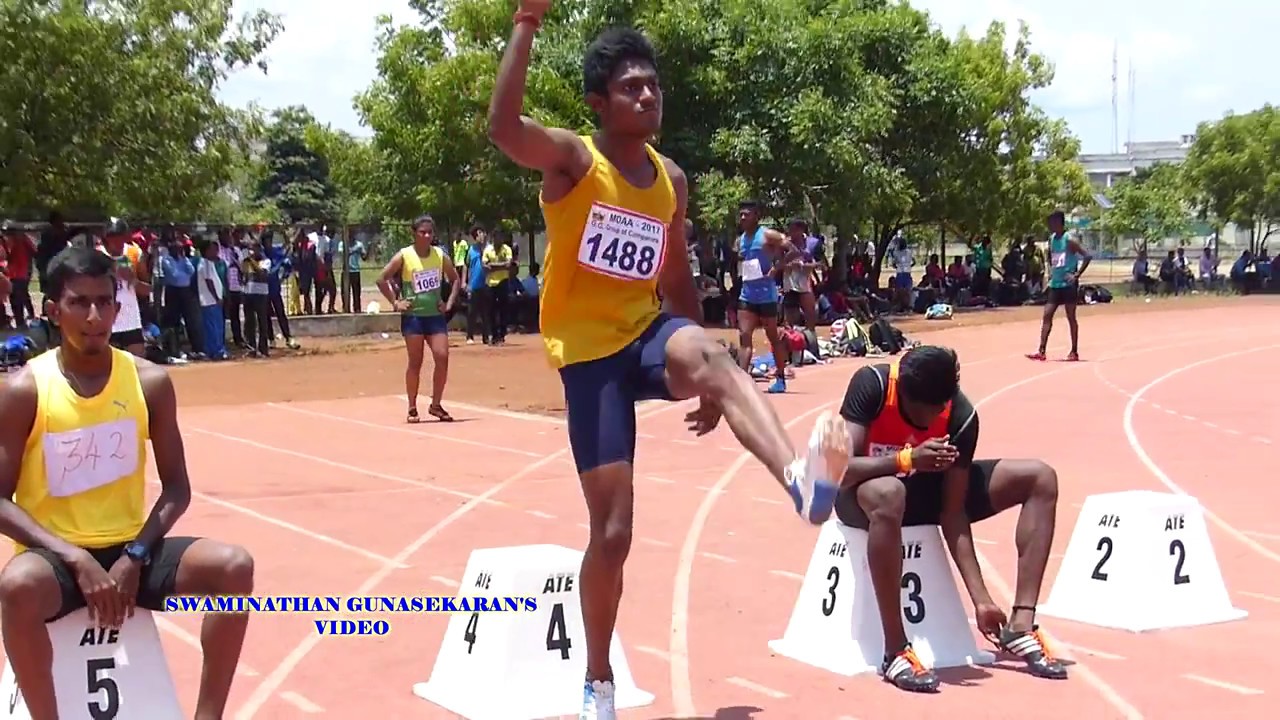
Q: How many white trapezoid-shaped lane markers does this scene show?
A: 4